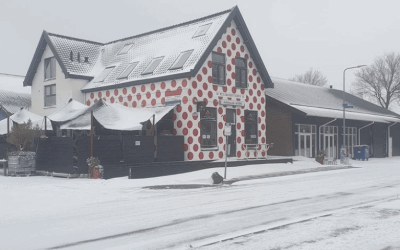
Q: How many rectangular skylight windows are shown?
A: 6